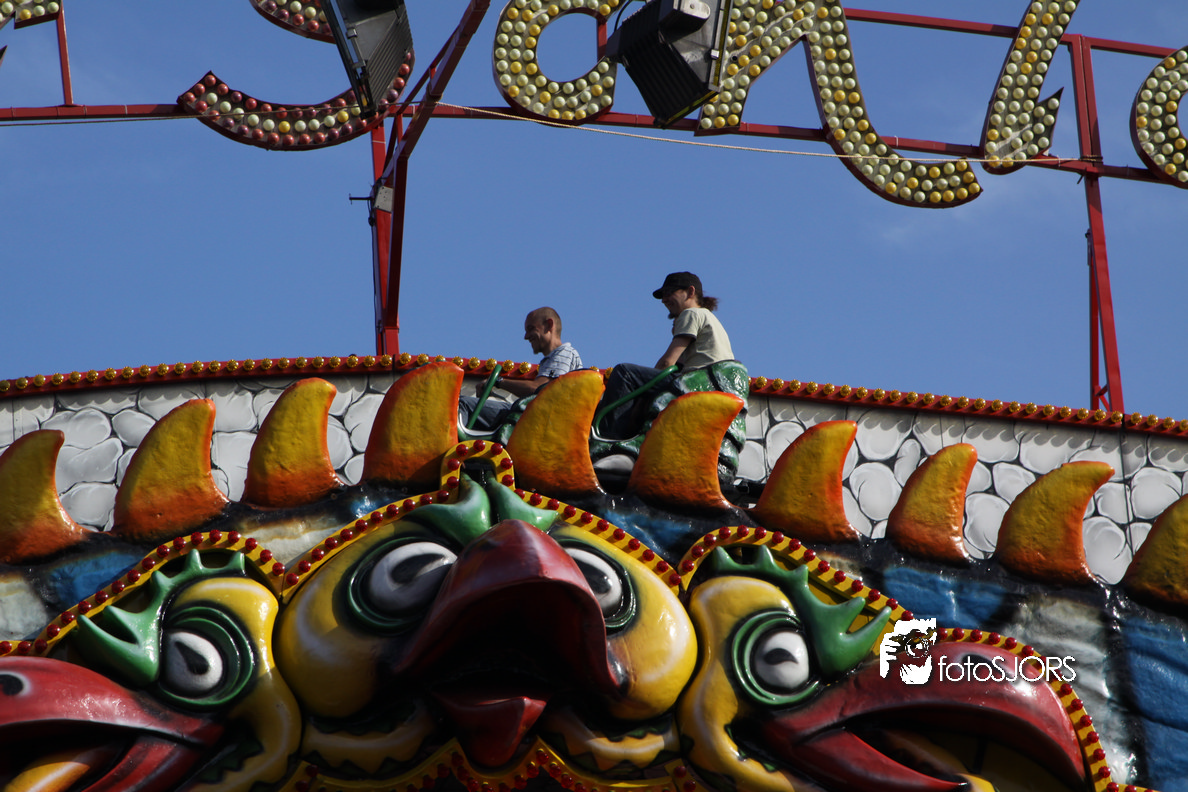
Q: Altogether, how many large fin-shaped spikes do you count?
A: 10